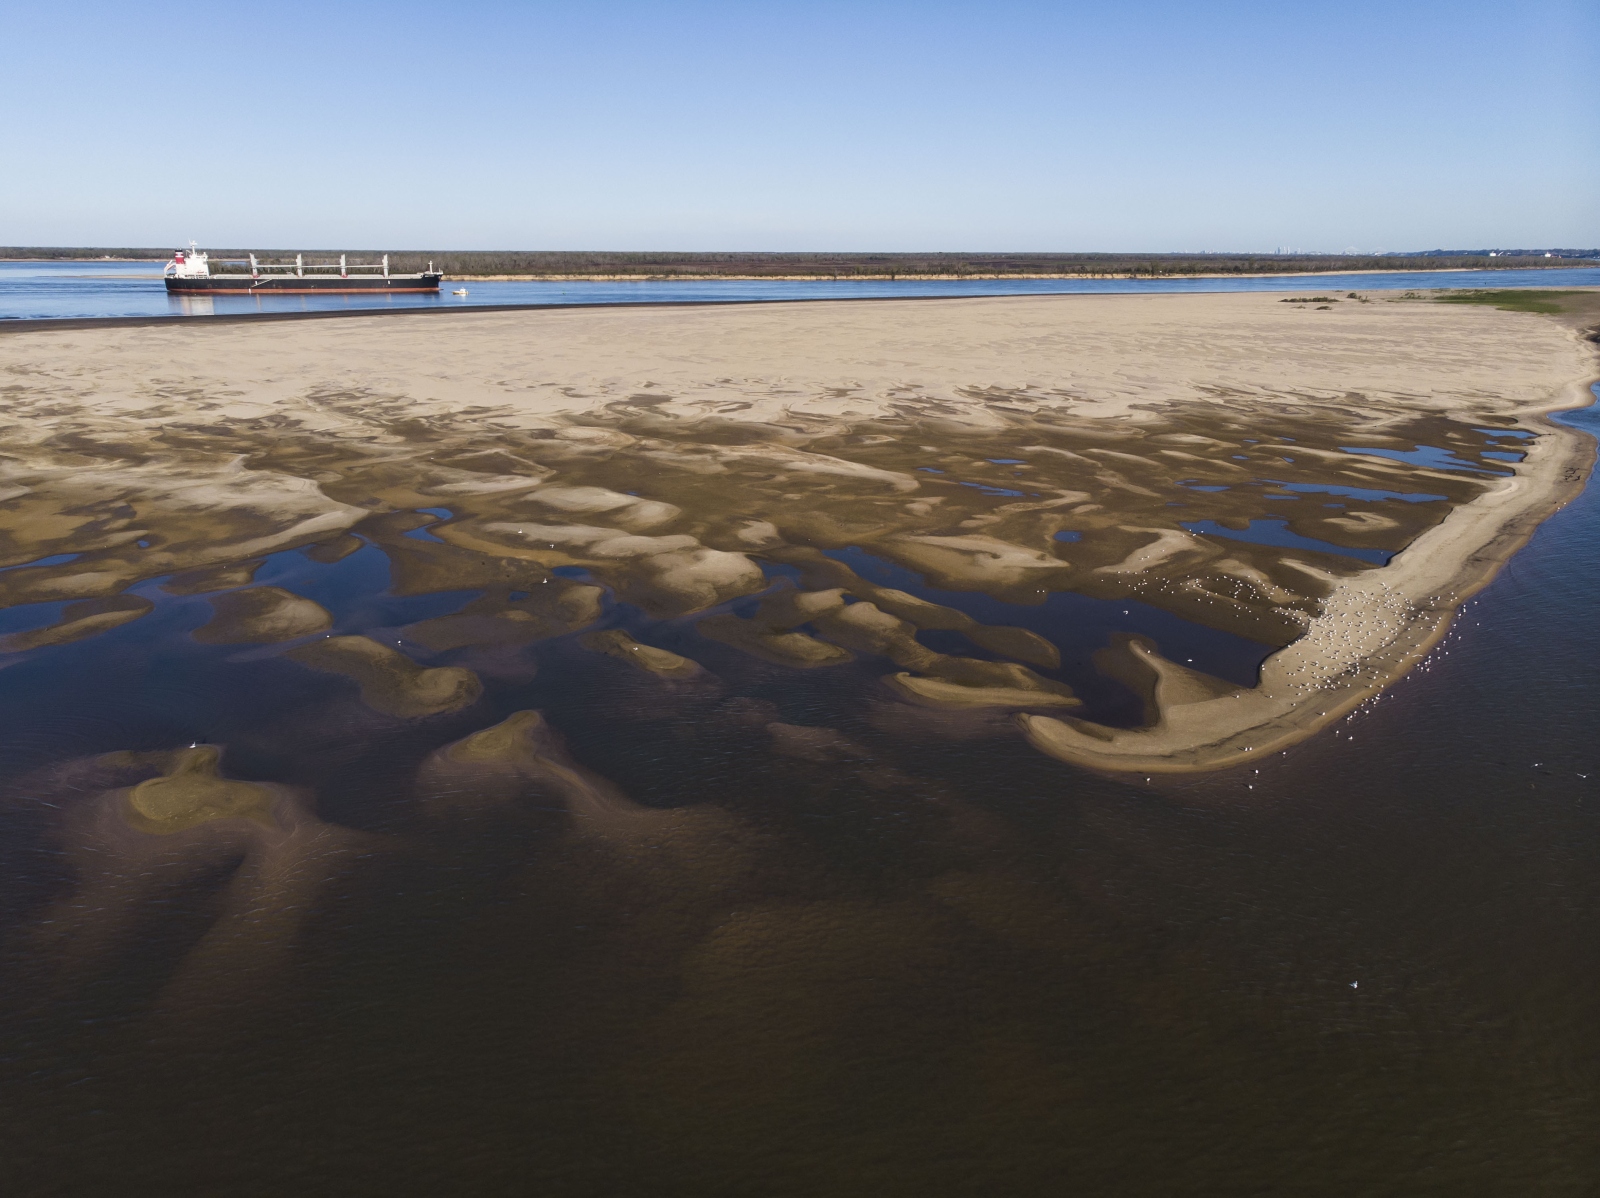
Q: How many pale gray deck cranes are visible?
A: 4